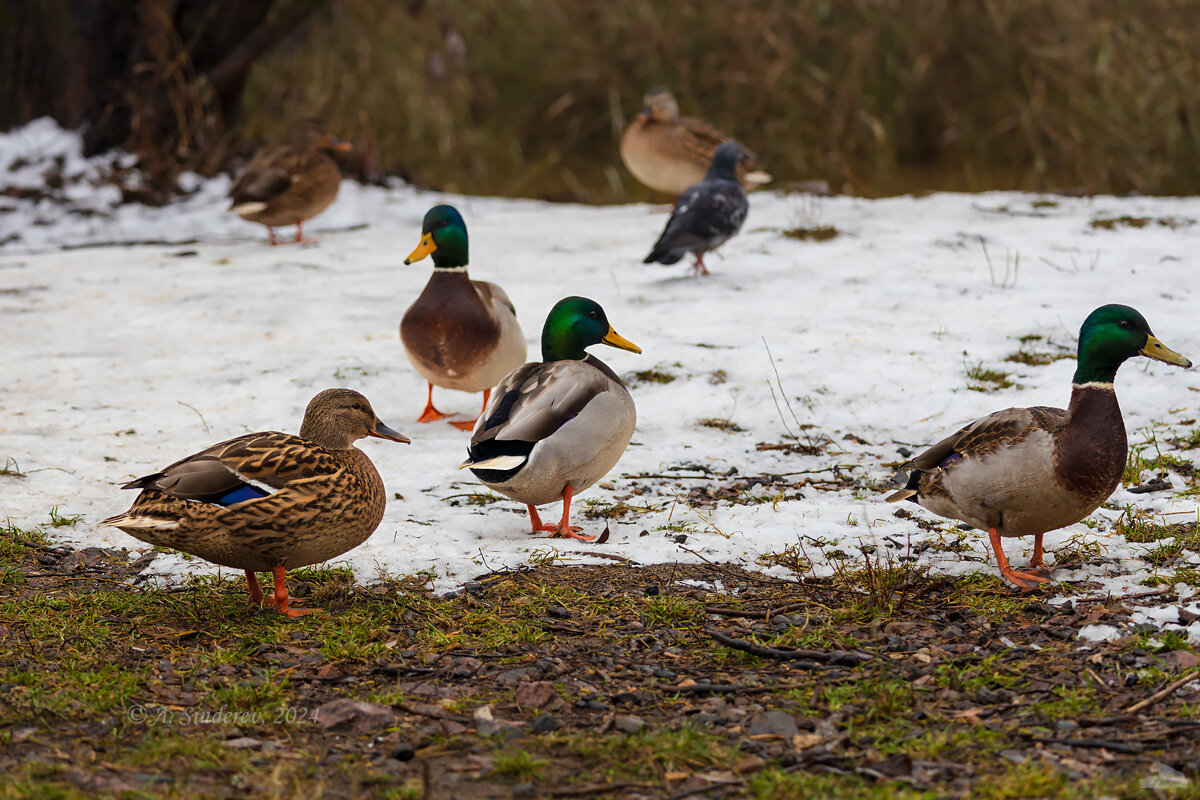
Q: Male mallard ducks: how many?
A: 3